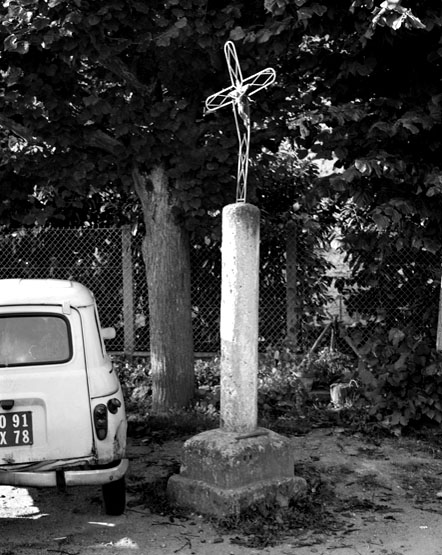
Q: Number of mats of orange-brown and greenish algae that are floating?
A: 0